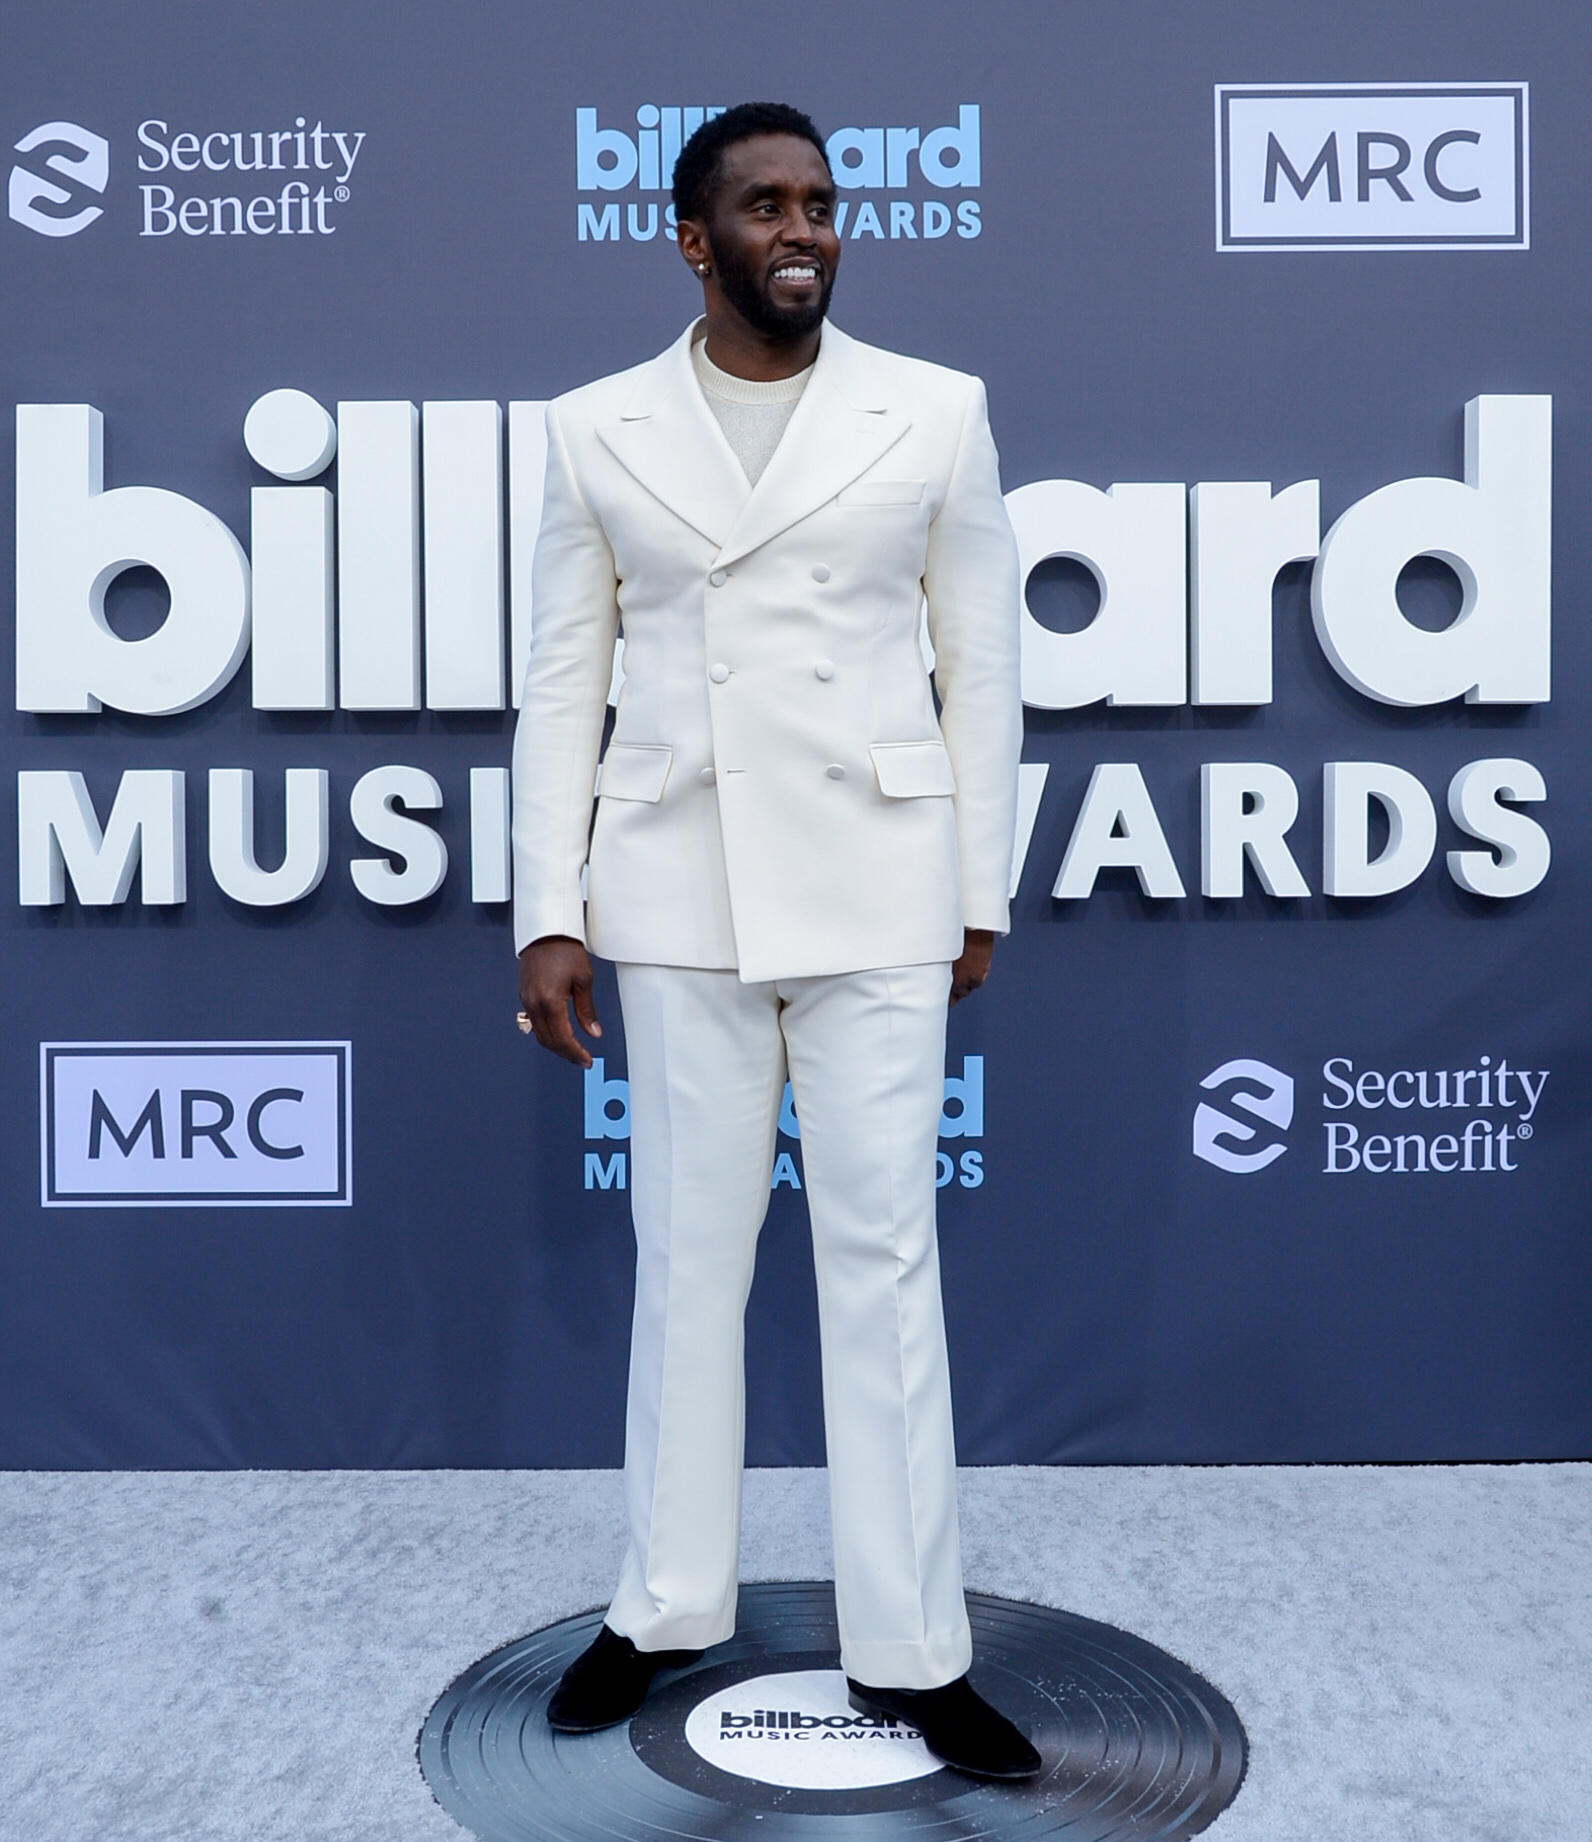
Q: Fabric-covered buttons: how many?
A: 6